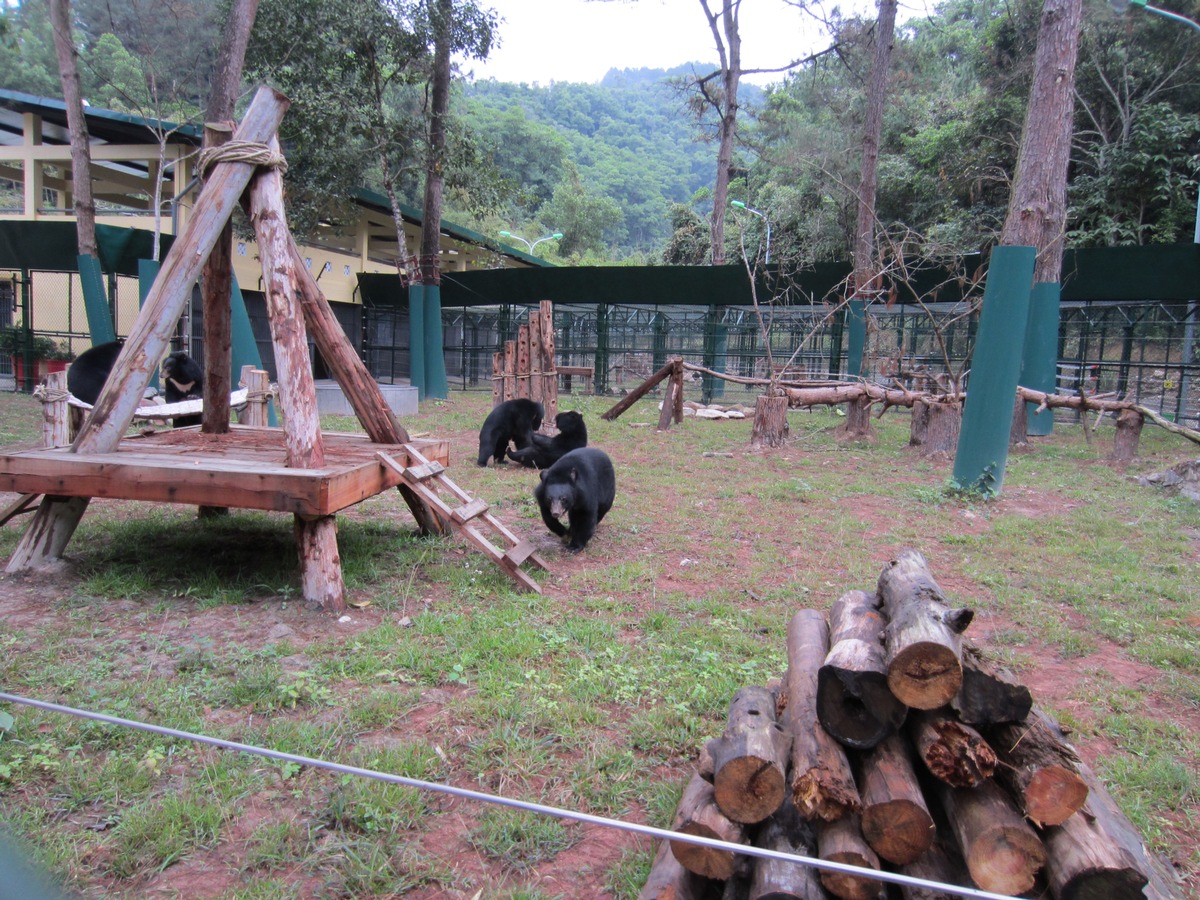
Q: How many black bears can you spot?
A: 5